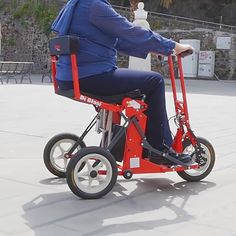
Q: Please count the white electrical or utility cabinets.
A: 3